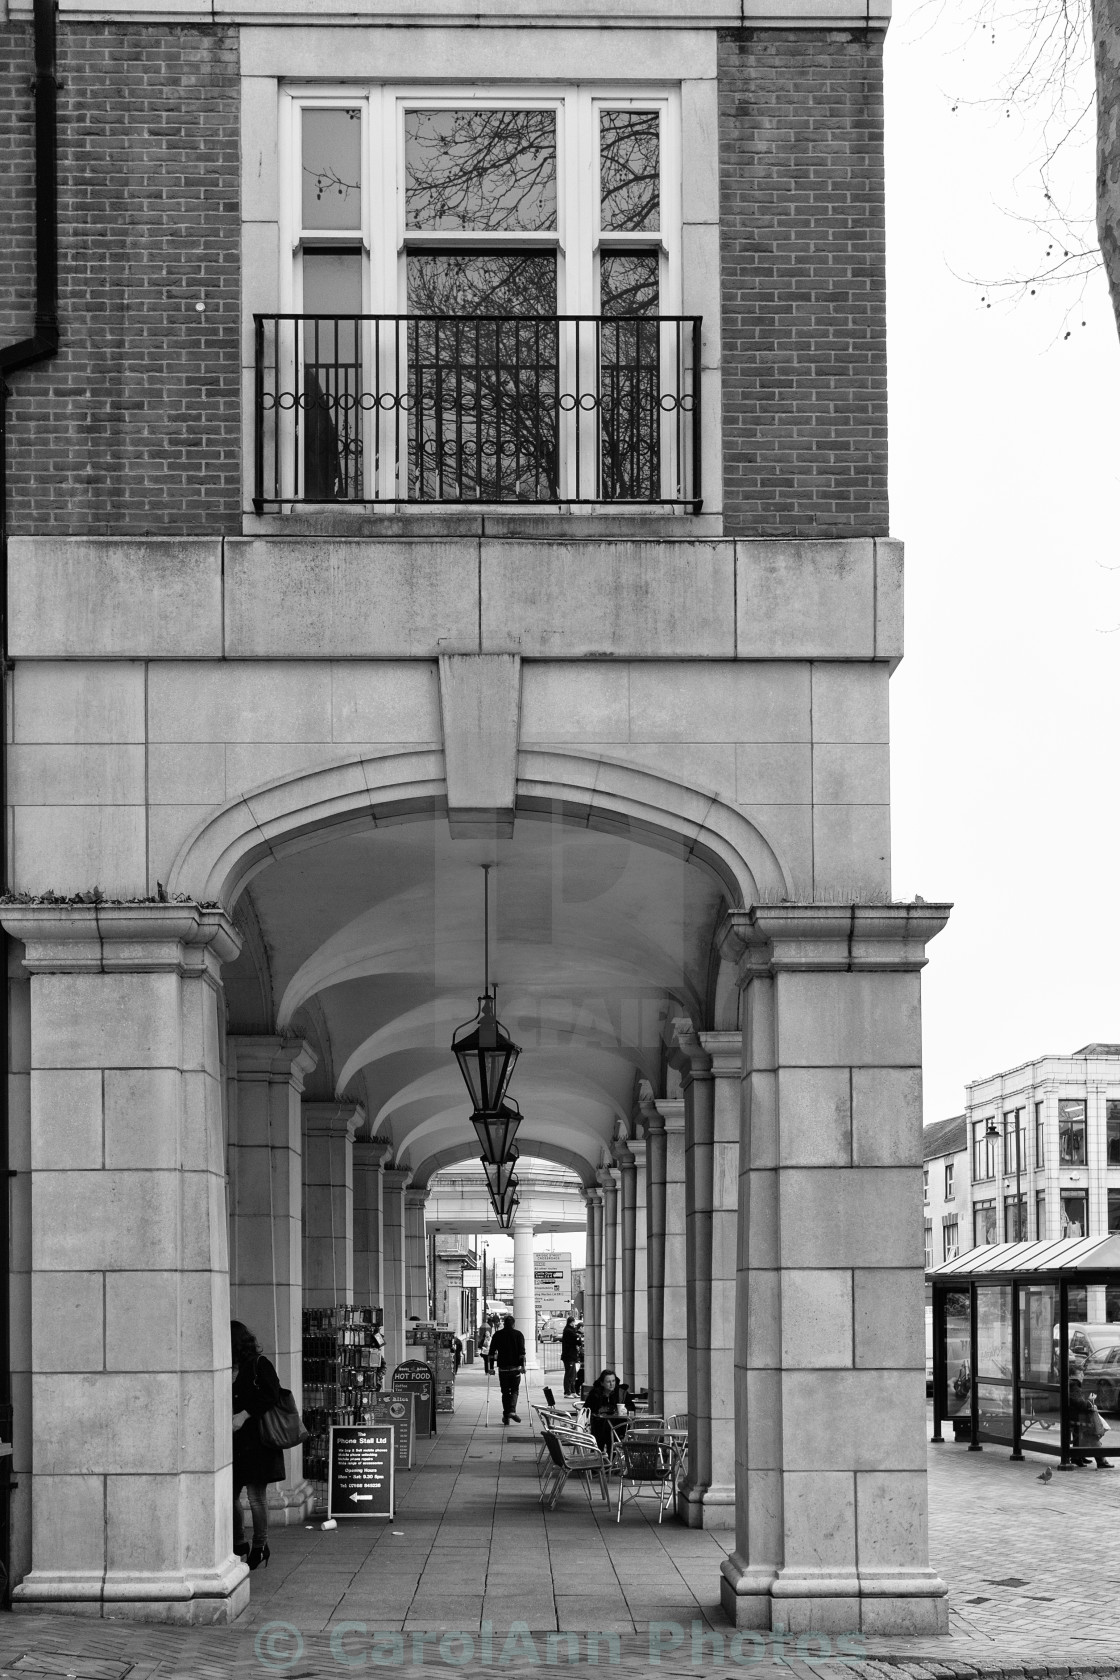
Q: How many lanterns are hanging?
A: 5